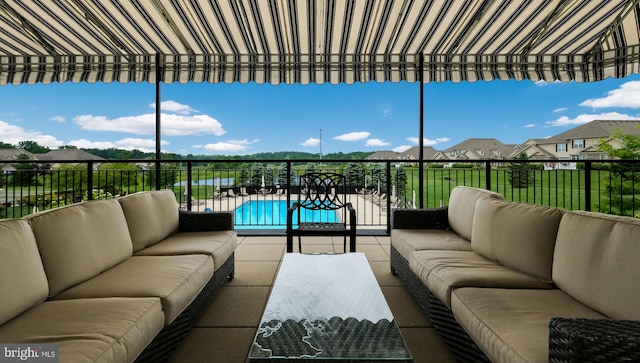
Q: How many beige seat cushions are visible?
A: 6